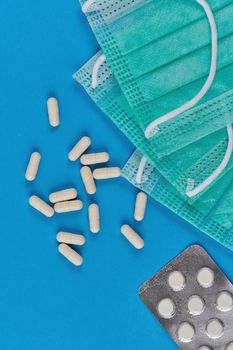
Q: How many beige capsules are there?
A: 14